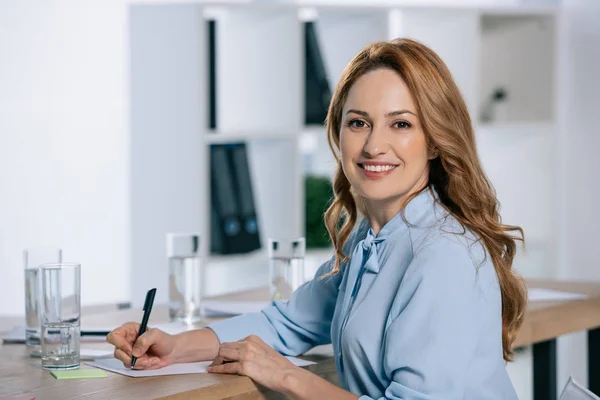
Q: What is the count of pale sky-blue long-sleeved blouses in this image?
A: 1